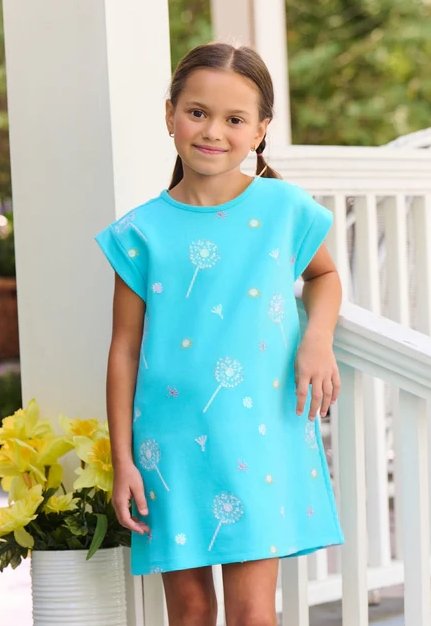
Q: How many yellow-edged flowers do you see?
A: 9